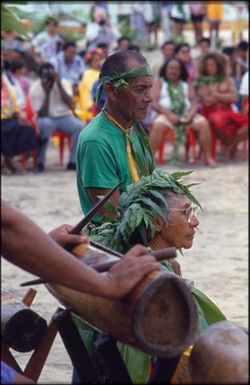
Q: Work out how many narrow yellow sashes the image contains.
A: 1